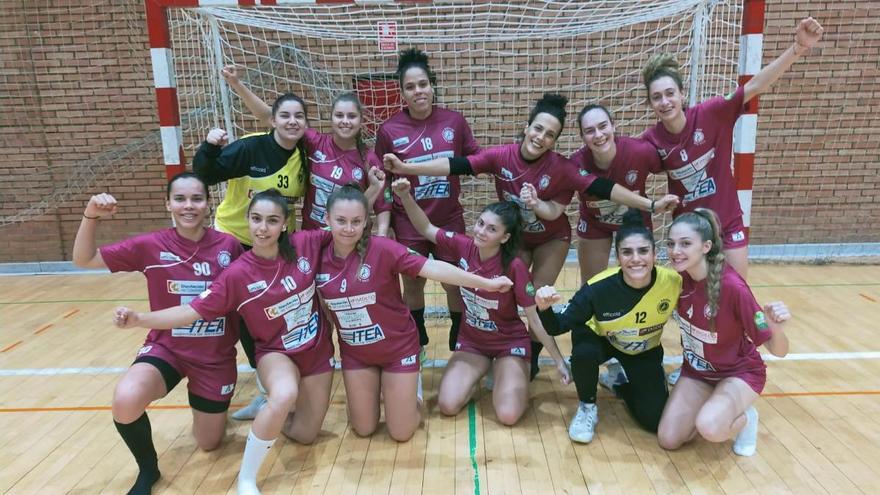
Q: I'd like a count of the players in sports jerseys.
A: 12